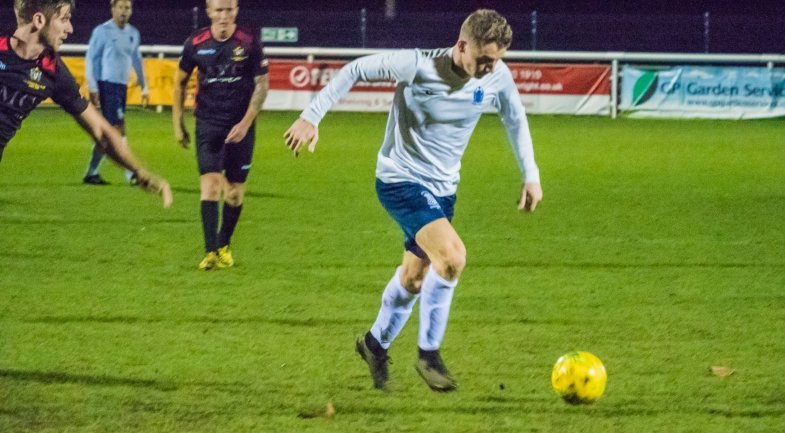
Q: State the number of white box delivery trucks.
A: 0